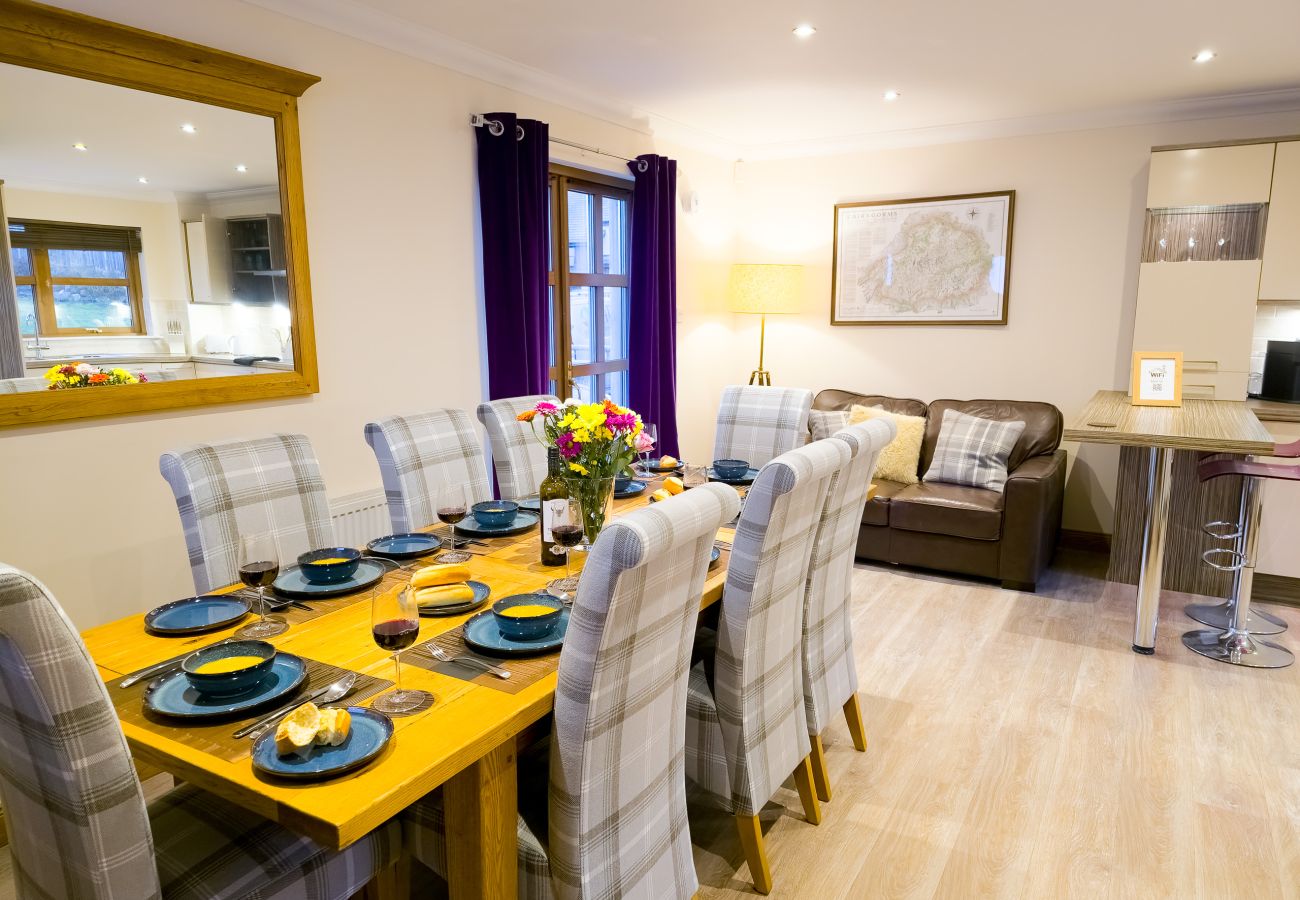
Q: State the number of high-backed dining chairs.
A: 8